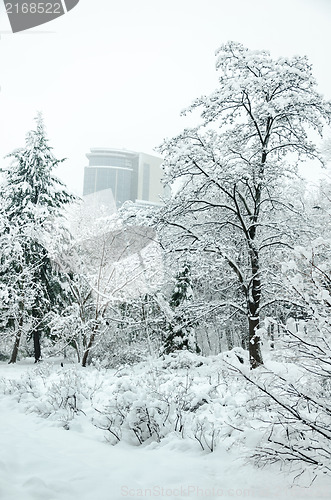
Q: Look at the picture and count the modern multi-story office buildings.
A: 1